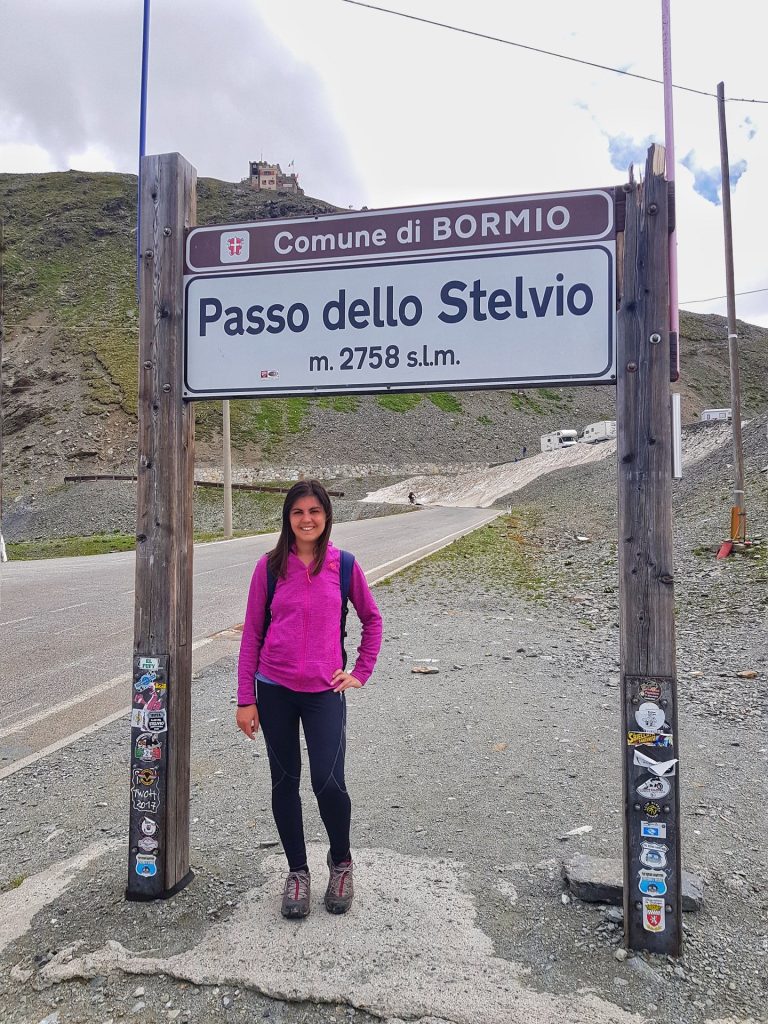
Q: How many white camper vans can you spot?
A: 3